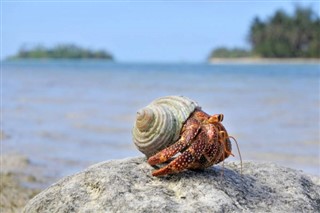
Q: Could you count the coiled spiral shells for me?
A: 1